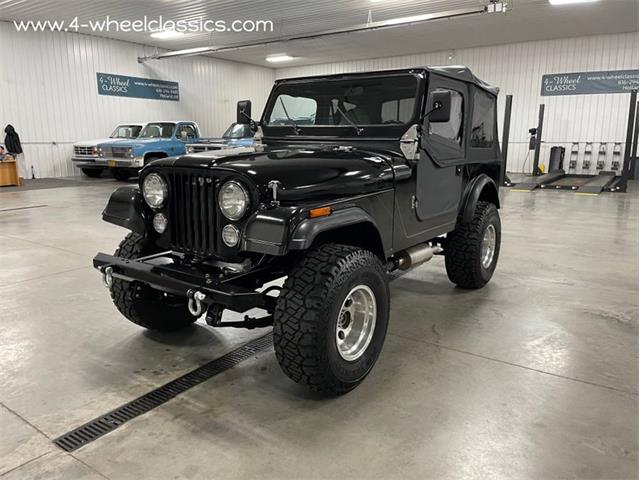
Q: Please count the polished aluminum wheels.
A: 2